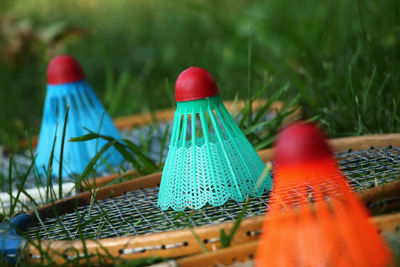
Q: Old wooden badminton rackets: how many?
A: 3